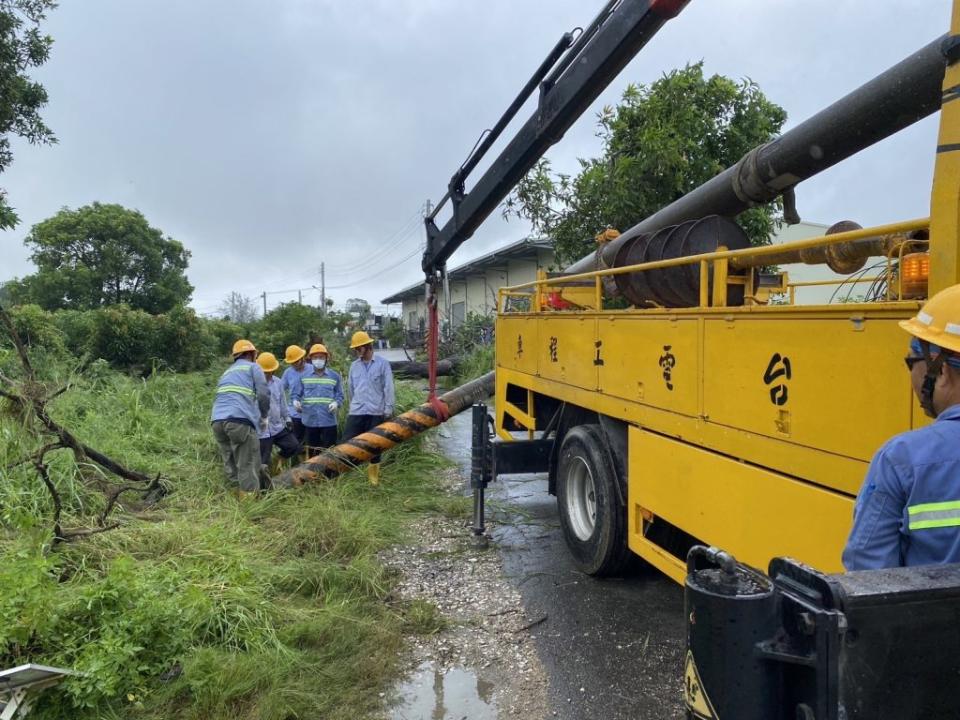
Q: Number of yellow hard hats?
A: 6